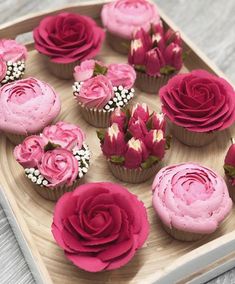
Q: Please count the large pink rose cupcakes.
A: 3